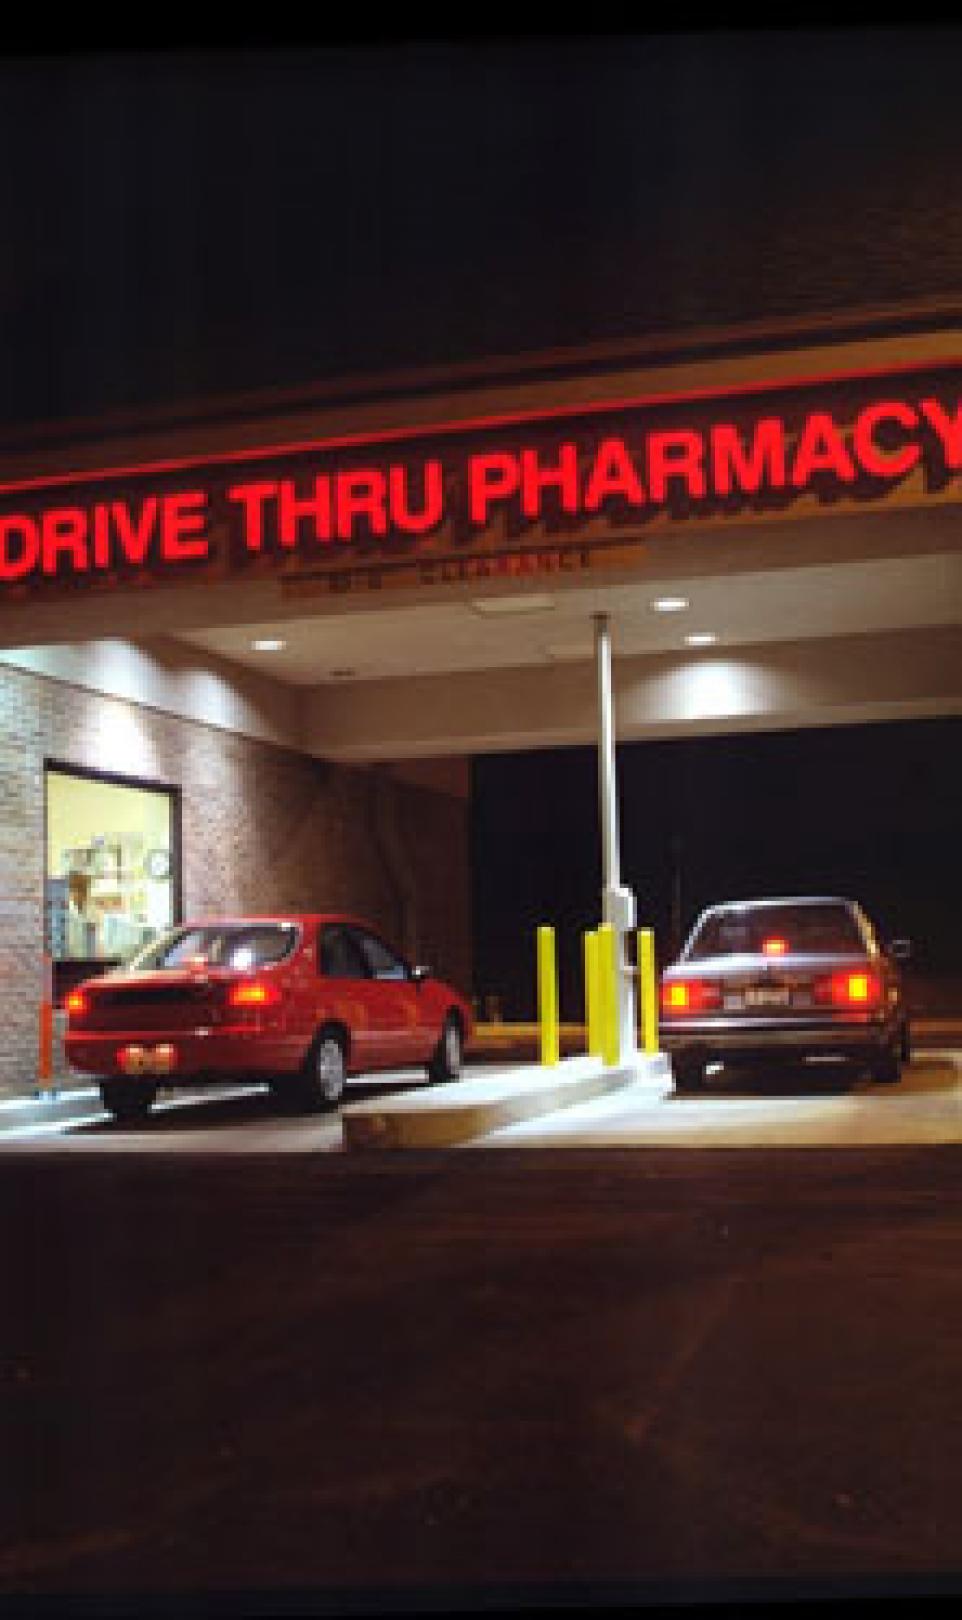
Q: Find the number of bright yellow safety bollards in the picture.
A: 4